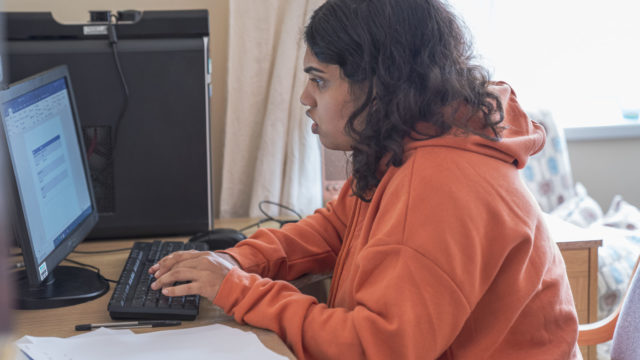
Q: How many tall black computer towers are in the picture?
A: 1